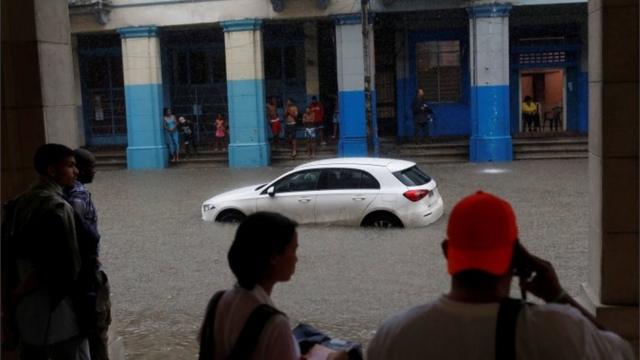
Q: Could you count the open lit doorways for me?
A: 1